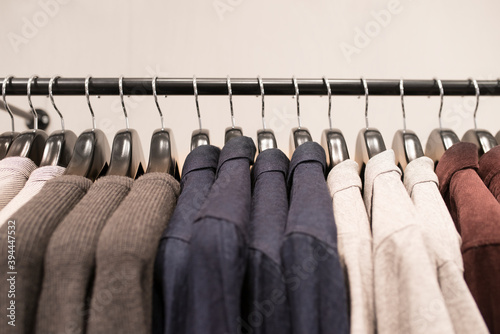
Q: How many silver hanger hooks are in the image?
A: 15